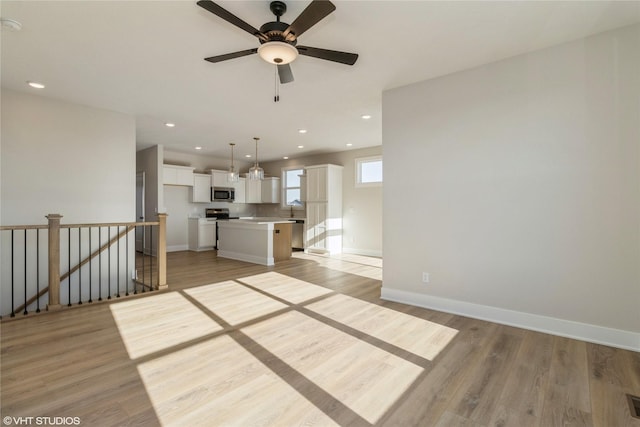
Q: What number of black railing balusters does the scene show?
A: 13